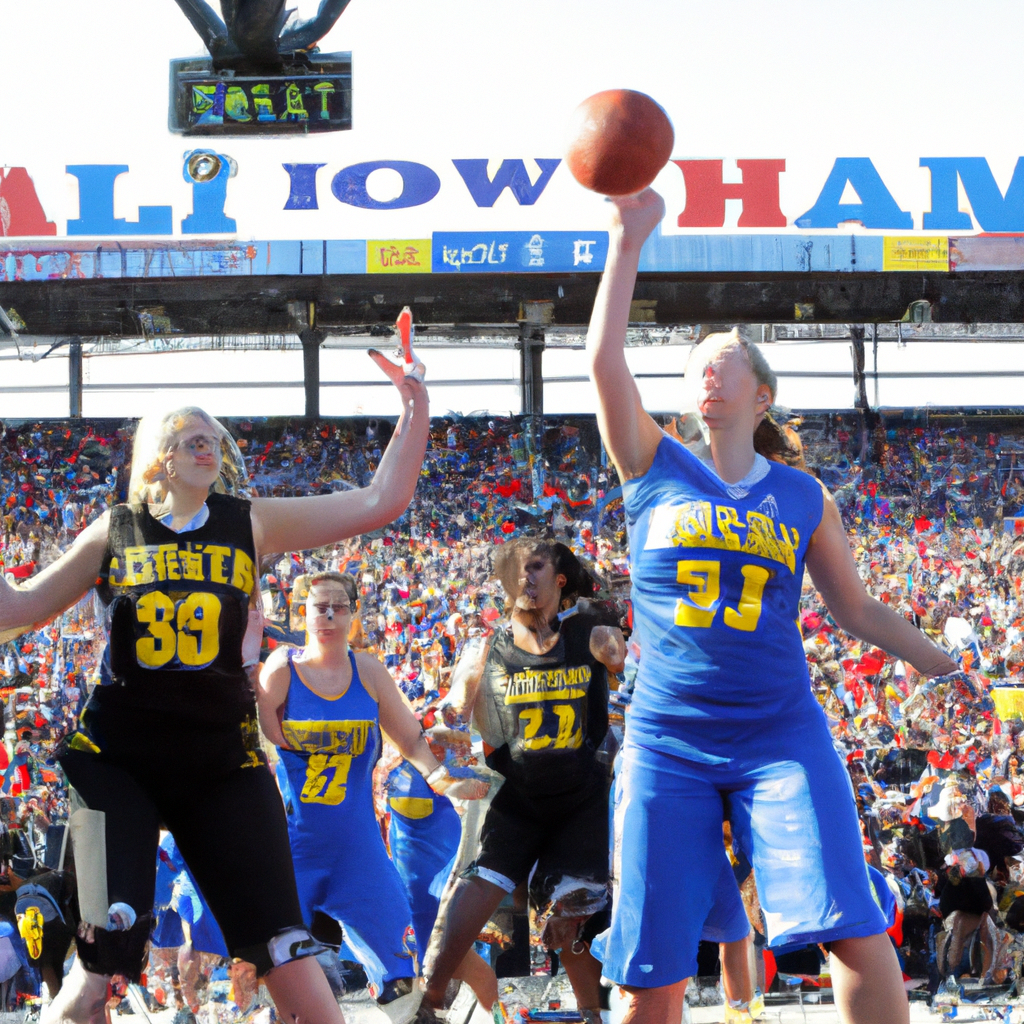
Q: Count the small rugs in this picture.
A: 0